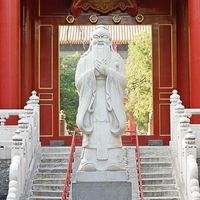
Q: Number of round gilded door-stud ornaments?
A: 4